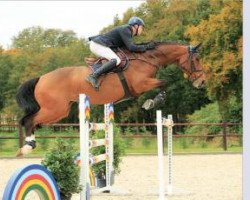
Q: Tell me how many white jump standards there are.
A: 4